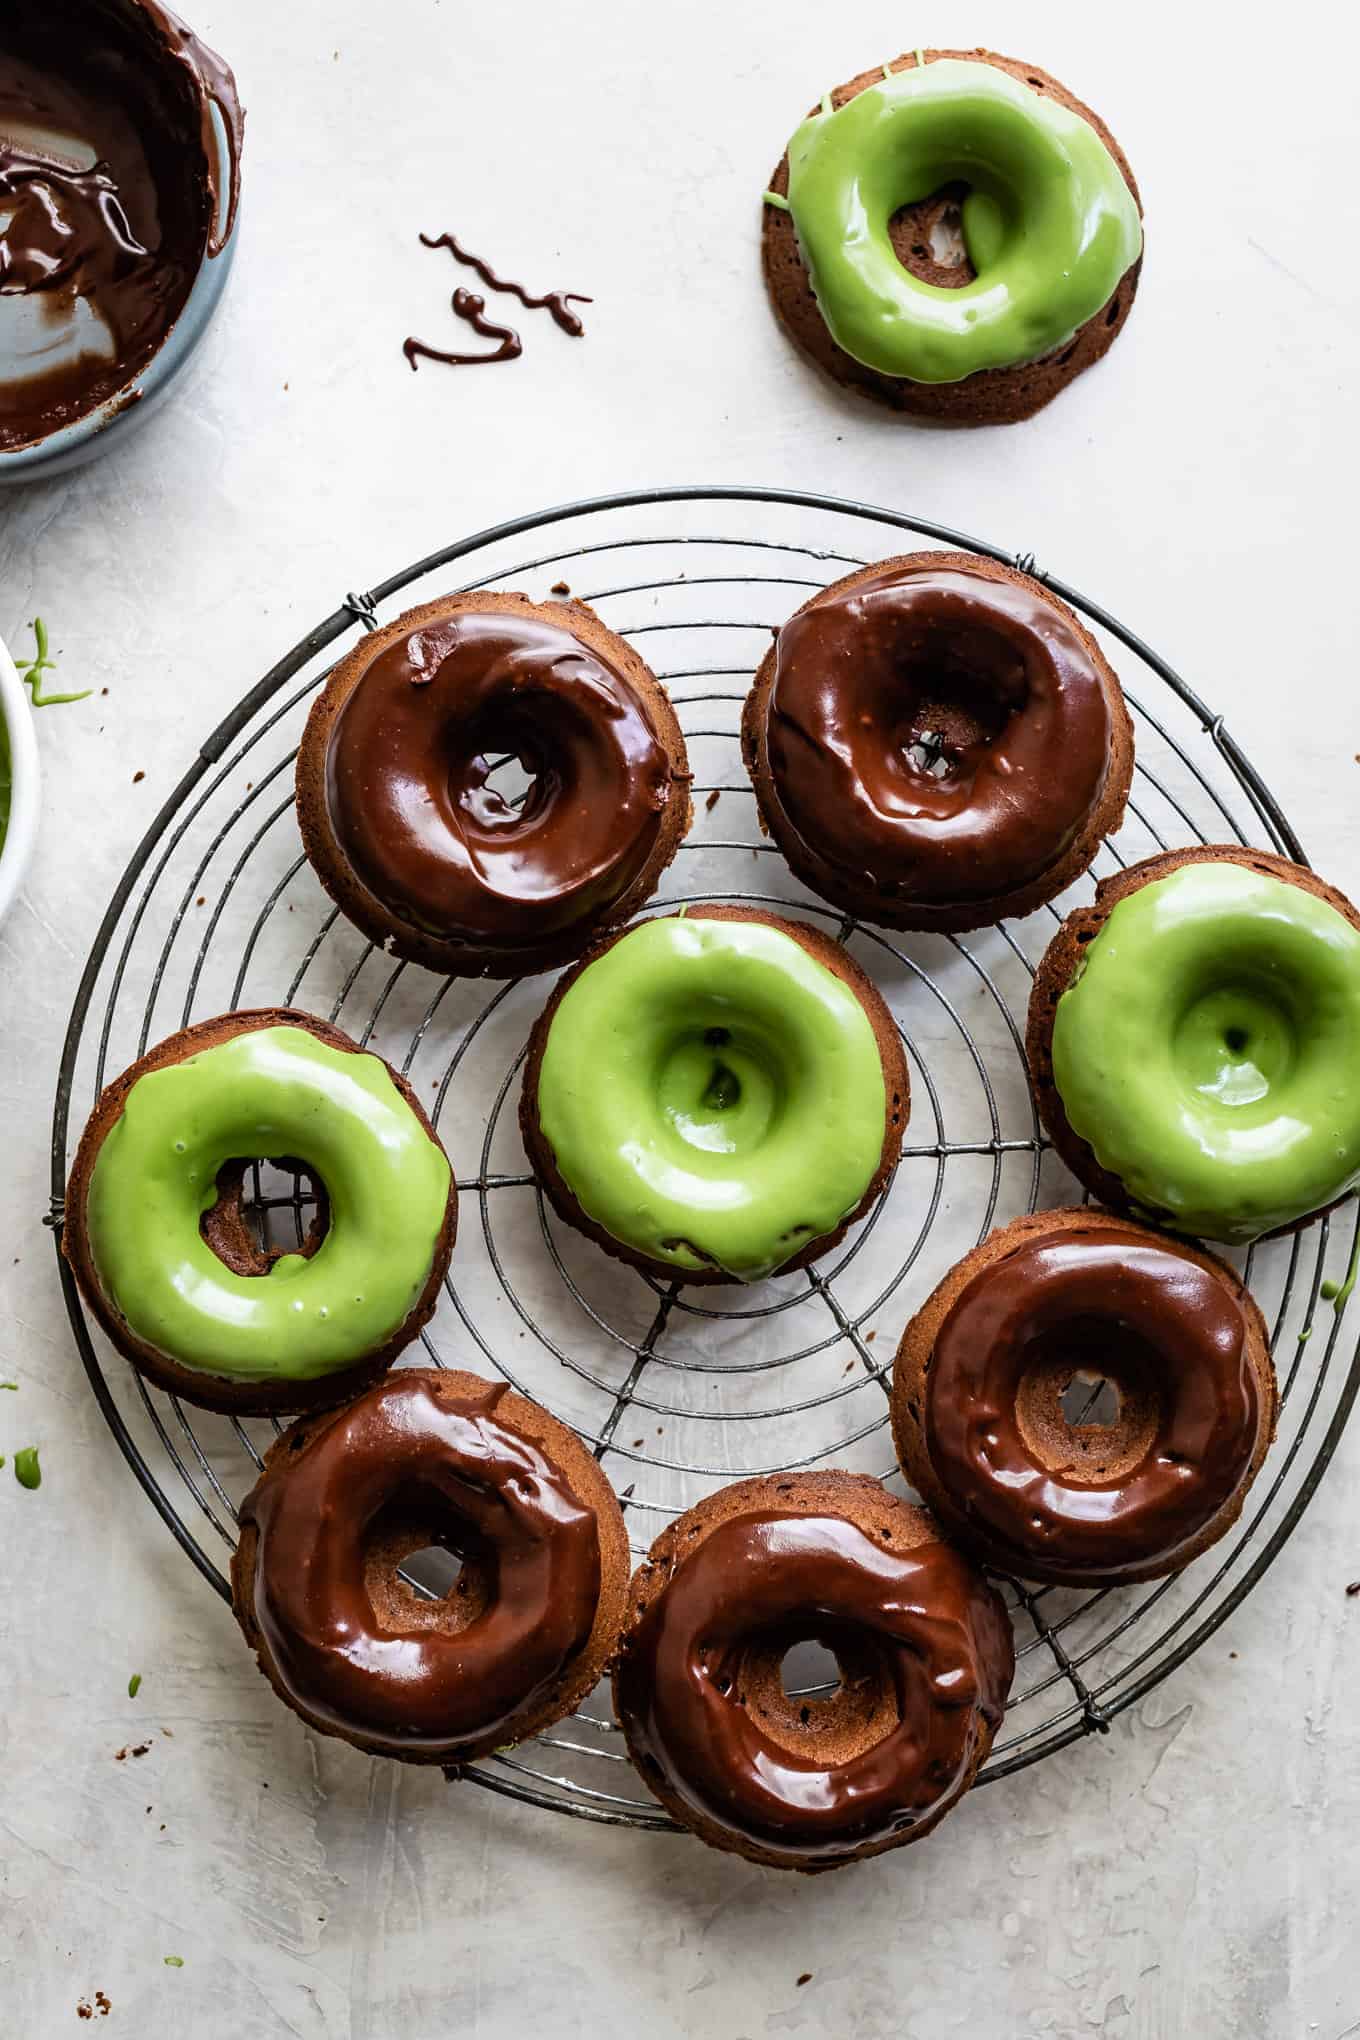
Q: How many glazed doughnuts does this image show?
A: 9